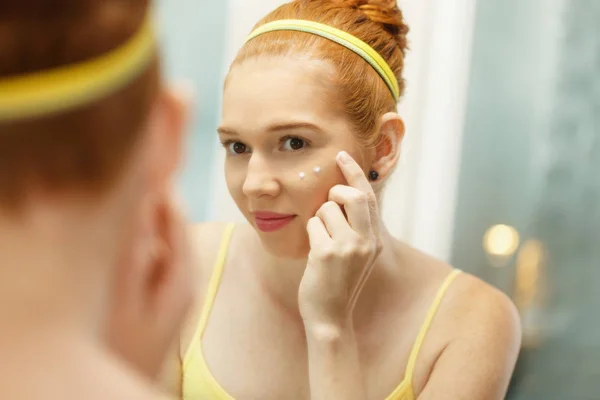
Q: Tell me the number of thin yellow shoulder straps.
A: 2